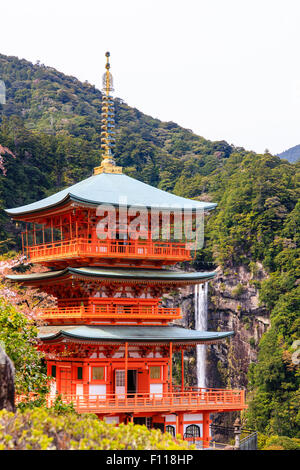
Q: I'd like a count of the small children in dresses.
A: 0